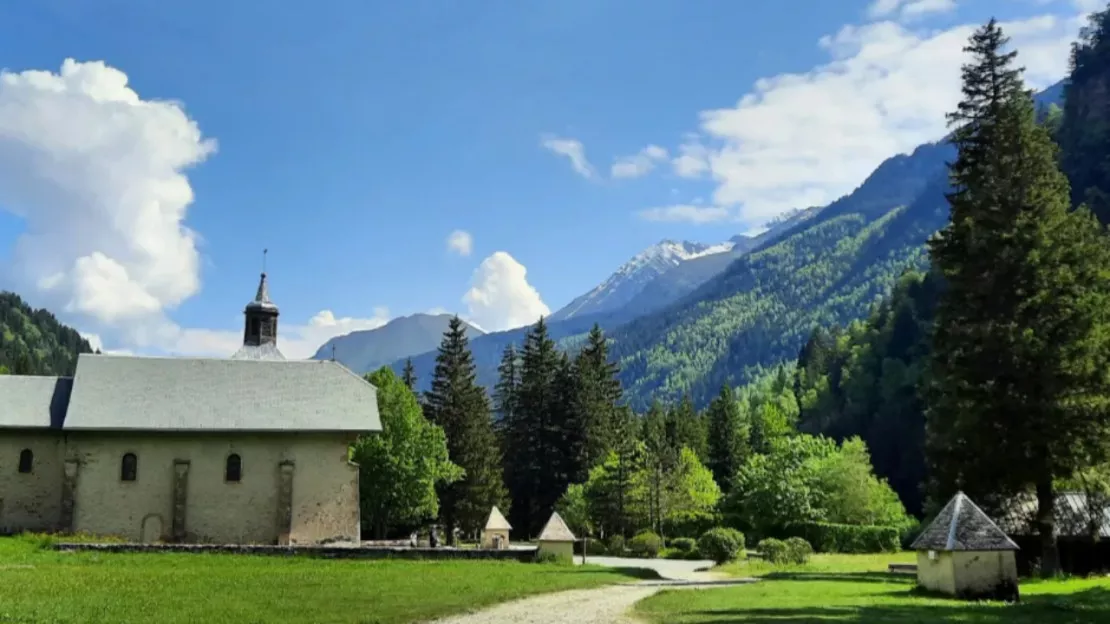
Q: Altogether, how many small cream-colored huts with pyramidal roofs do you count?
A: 3